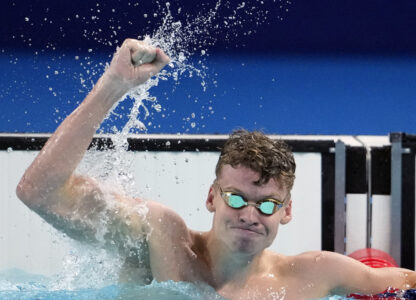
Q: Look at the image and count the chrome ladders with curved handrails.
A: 0